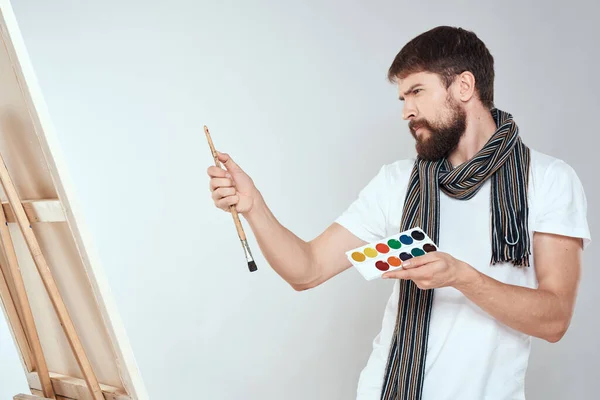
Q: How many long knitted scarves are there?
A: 1